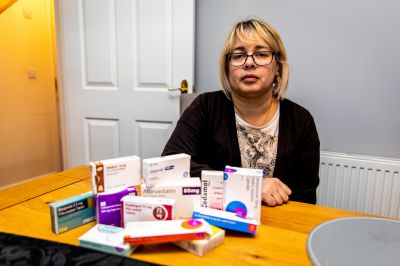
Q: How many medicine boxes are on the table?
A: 12